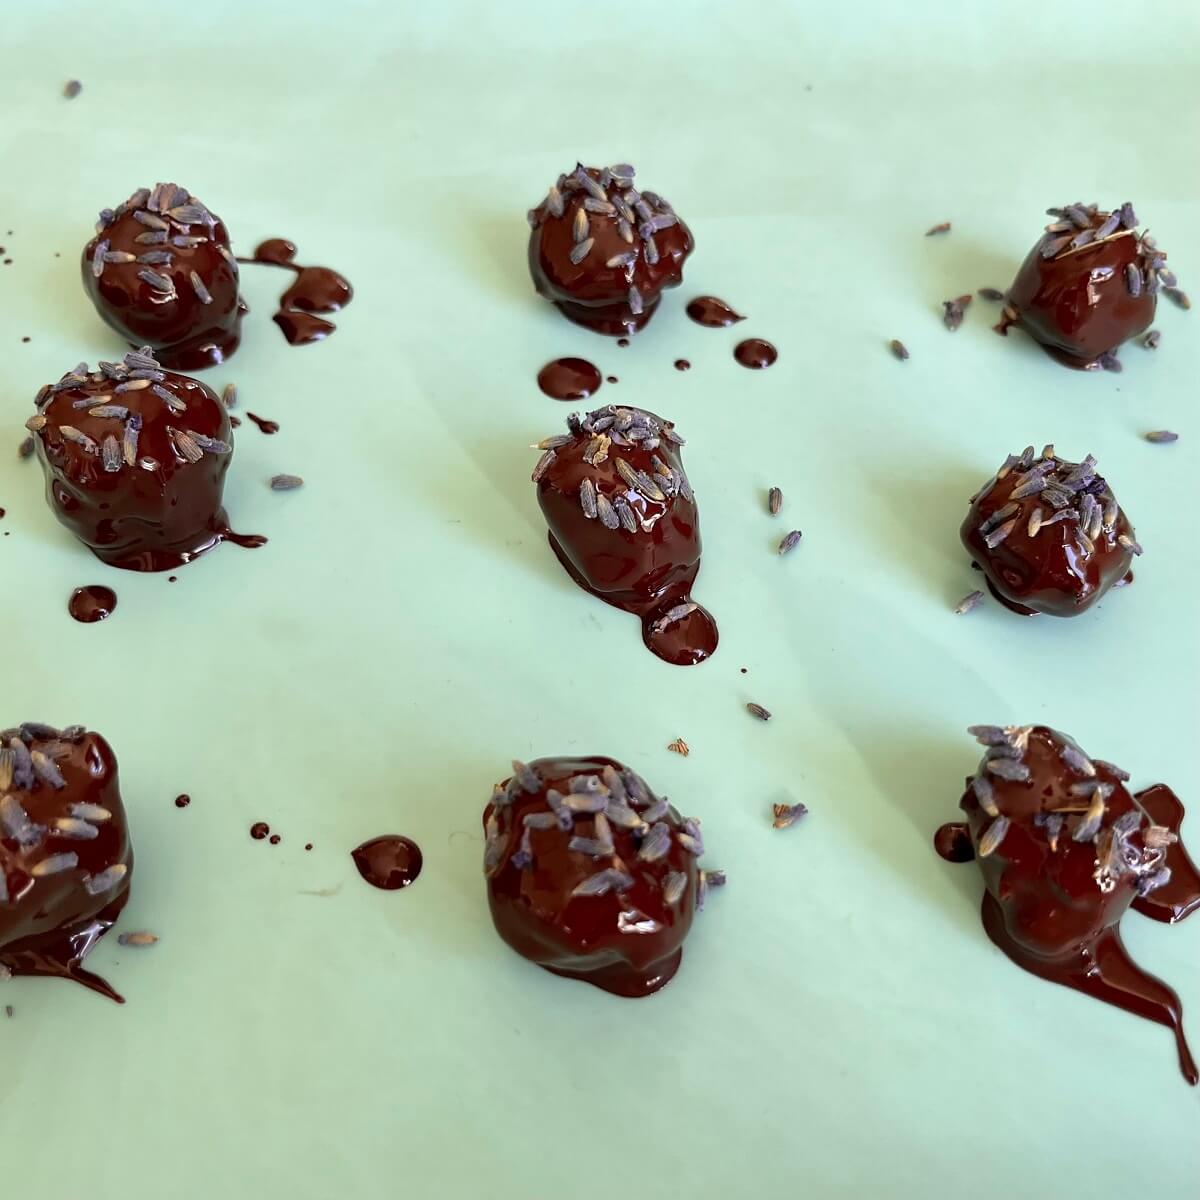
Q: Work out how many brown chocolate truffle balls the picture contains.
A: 9